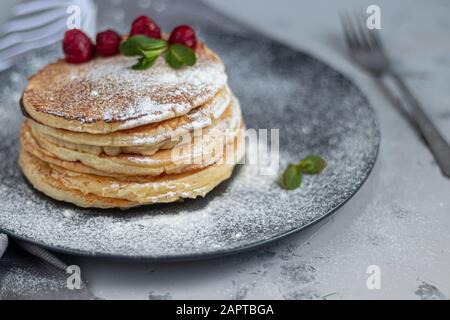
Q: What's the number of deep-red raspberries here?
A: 4